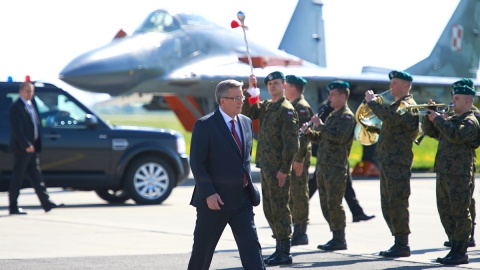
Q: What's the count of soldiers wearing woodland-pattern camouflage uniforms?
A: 6